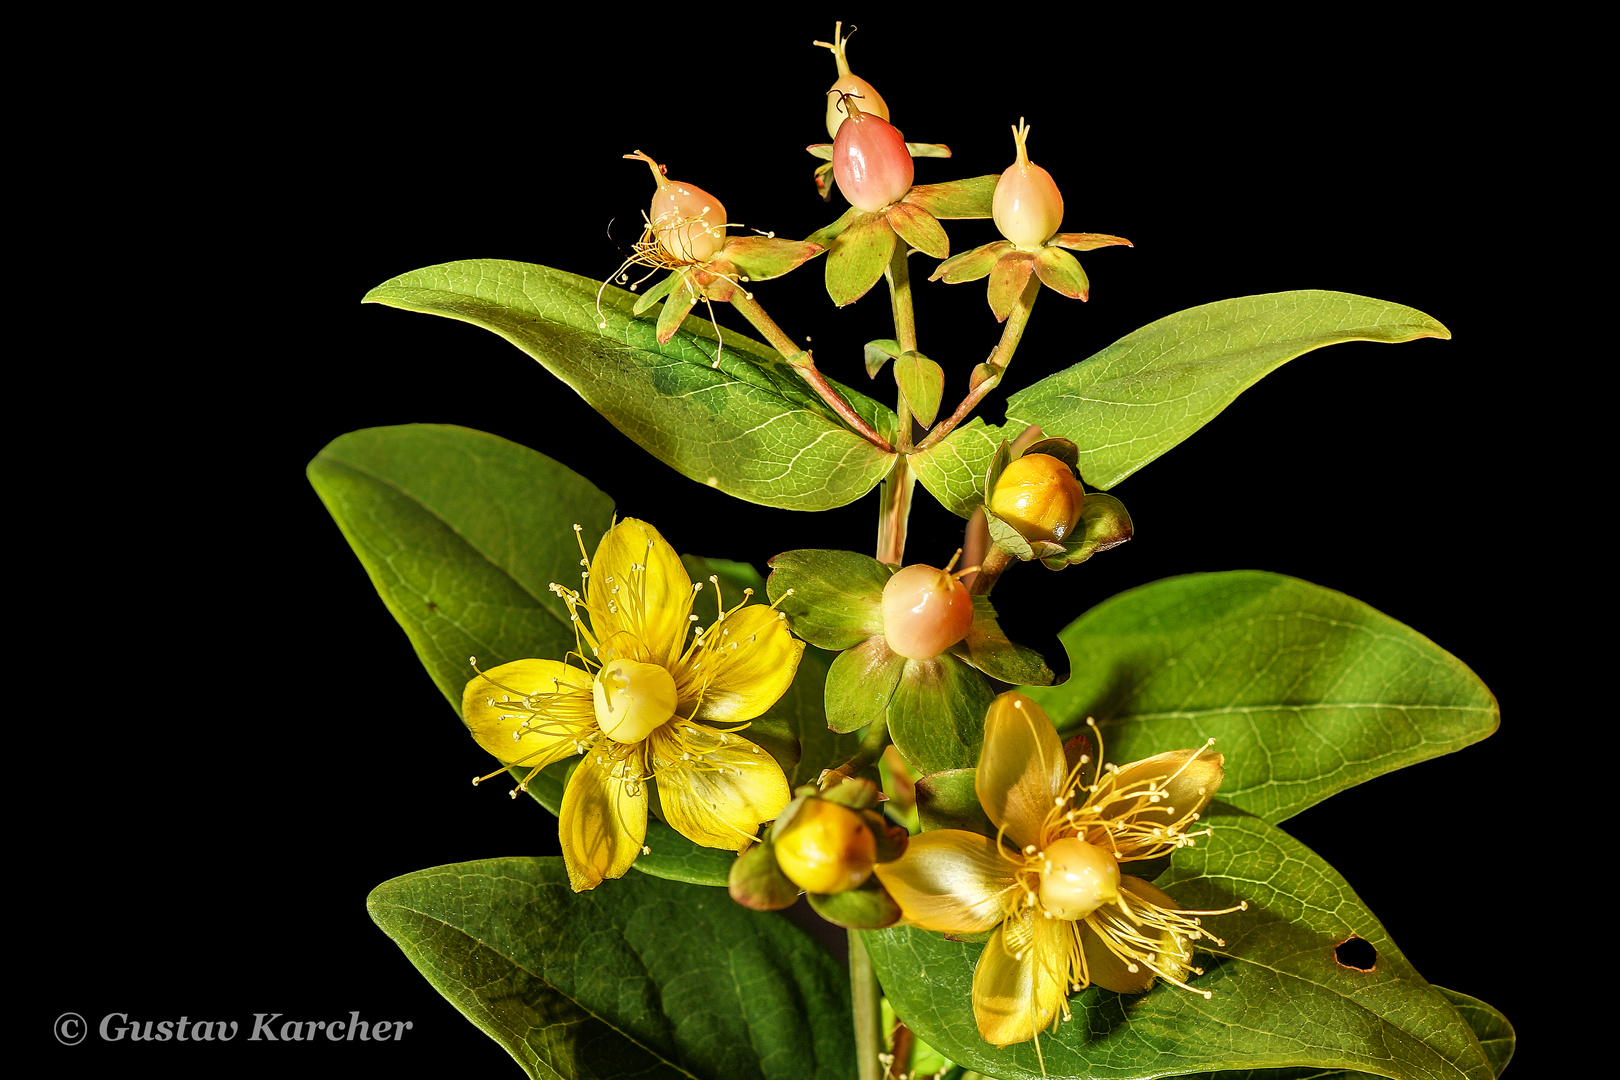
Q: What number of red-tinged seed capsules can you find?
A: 5